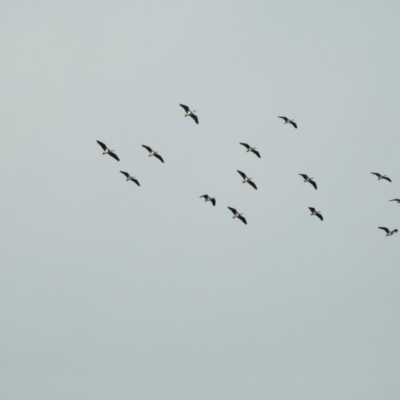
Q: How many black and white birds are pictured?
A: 14